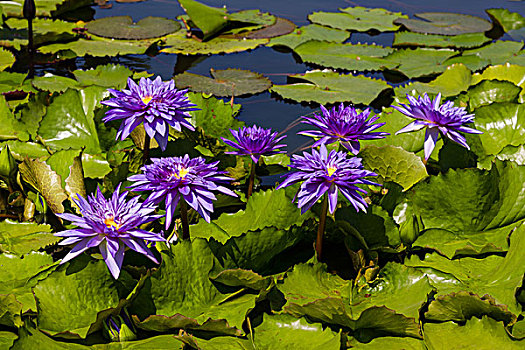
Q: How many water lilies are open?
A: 7